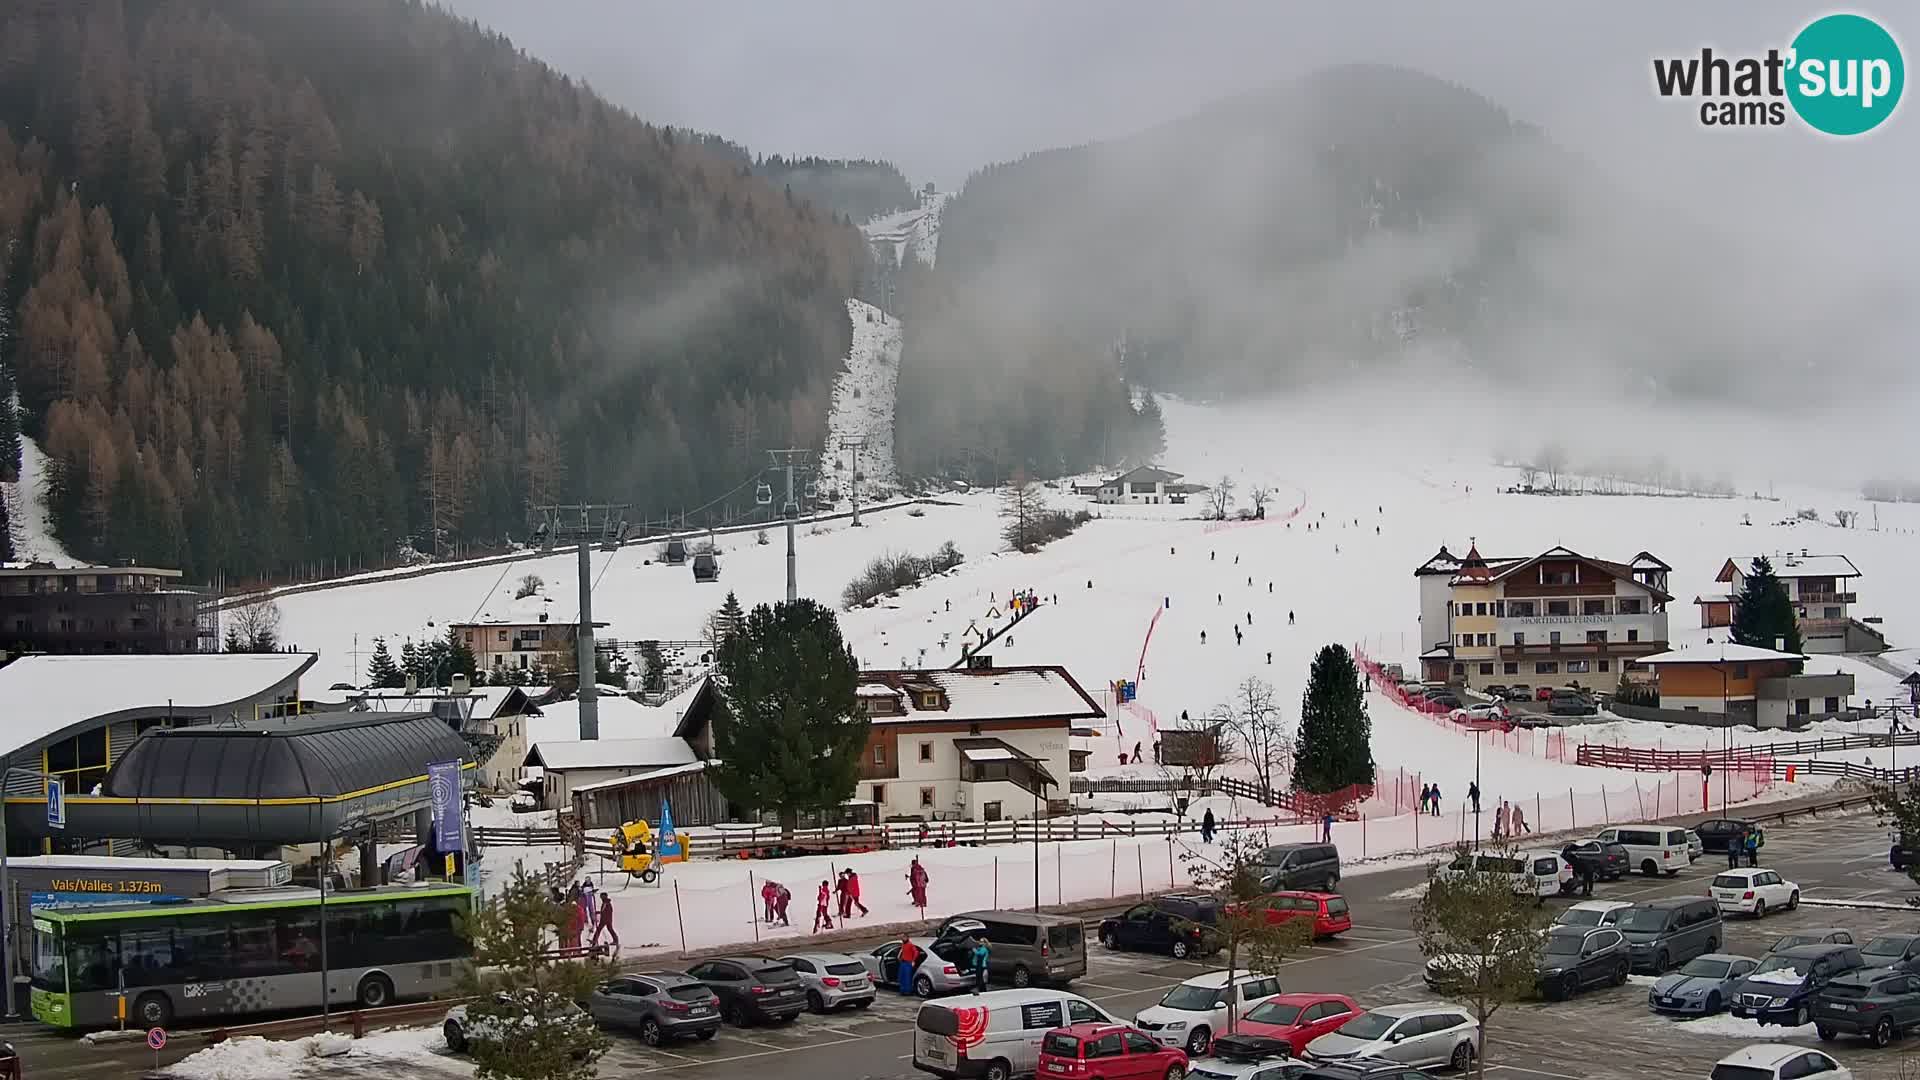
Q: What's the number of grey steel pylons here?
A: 3